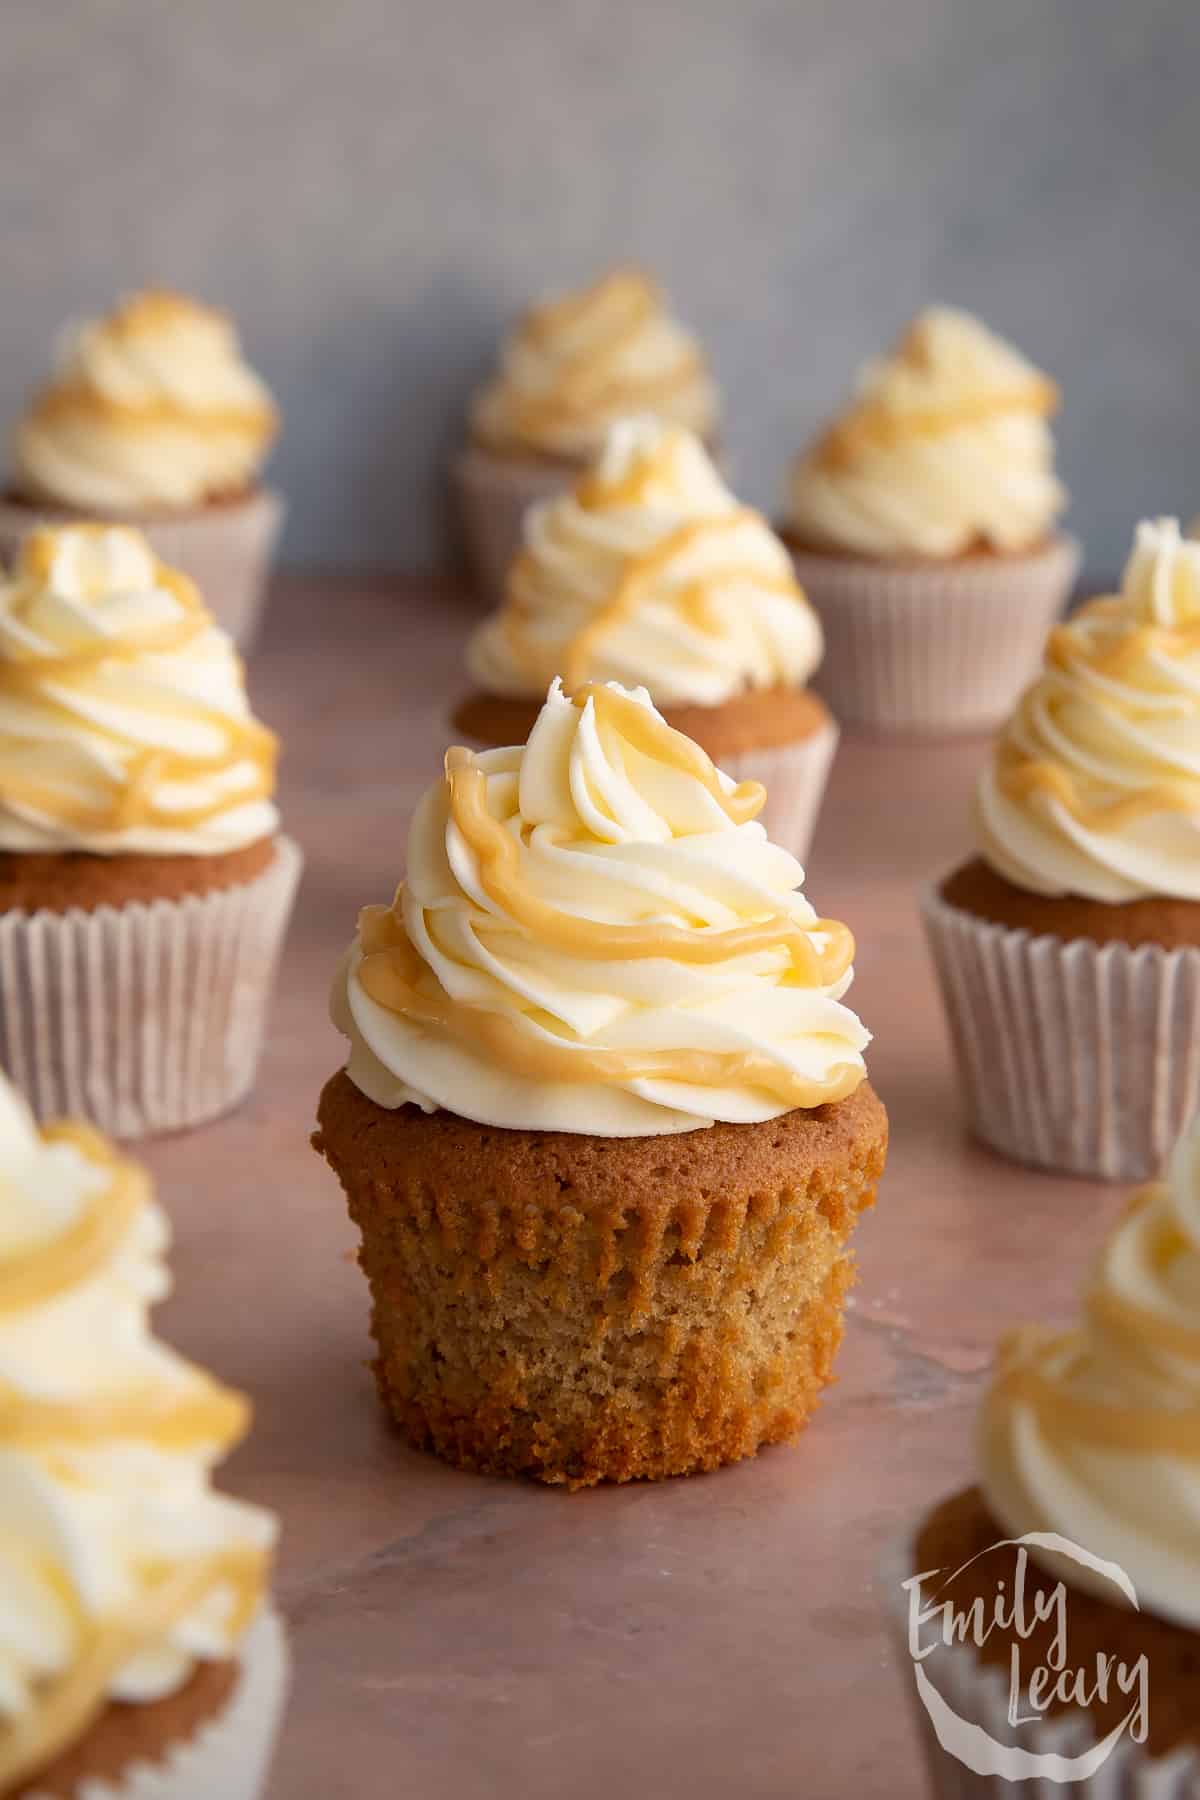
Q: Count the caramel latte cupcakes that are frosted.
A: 9